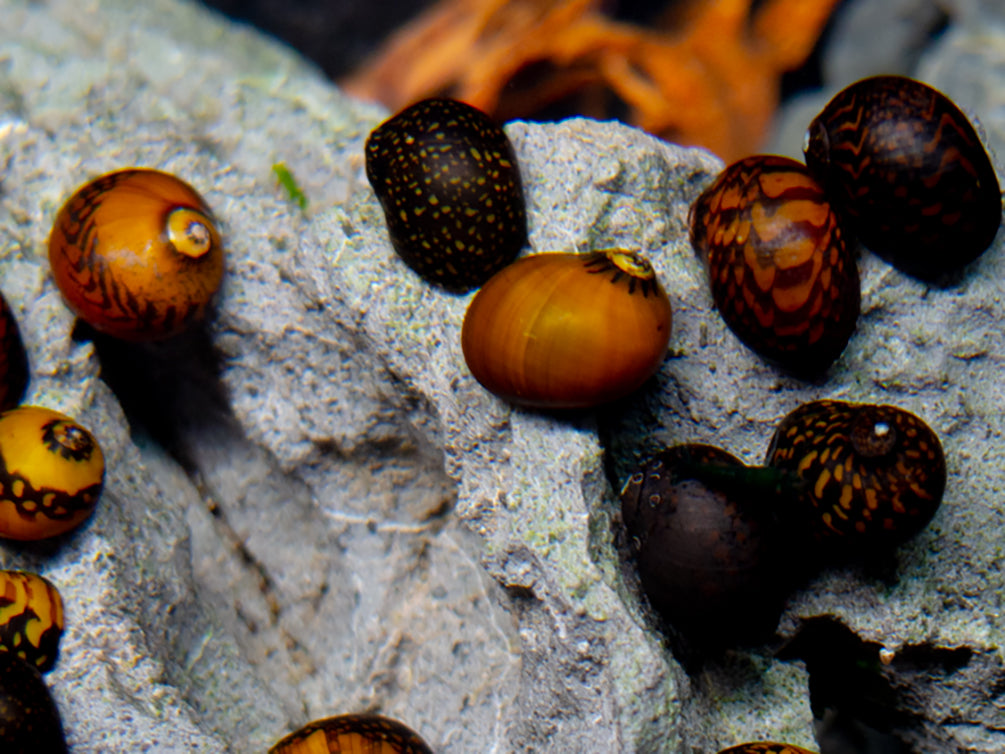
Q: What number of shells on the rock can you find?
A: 13